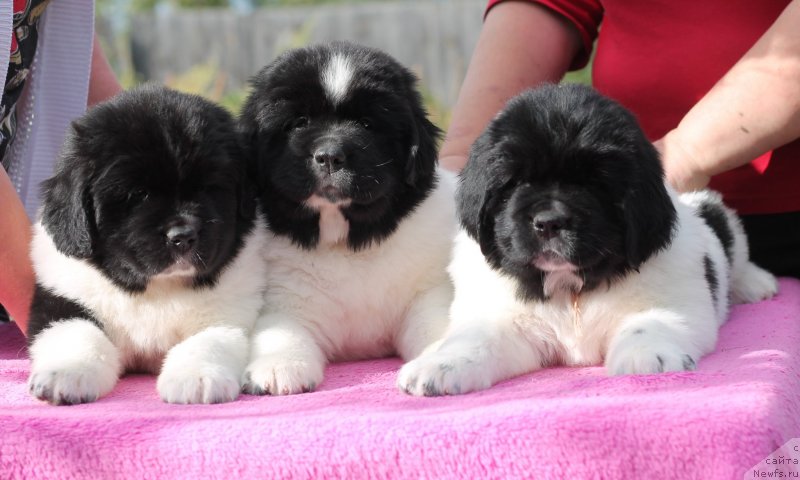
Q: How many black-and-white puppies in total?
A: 3